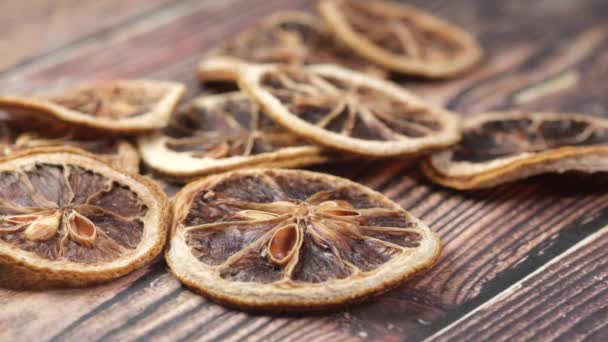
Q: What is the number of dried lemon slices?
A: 9